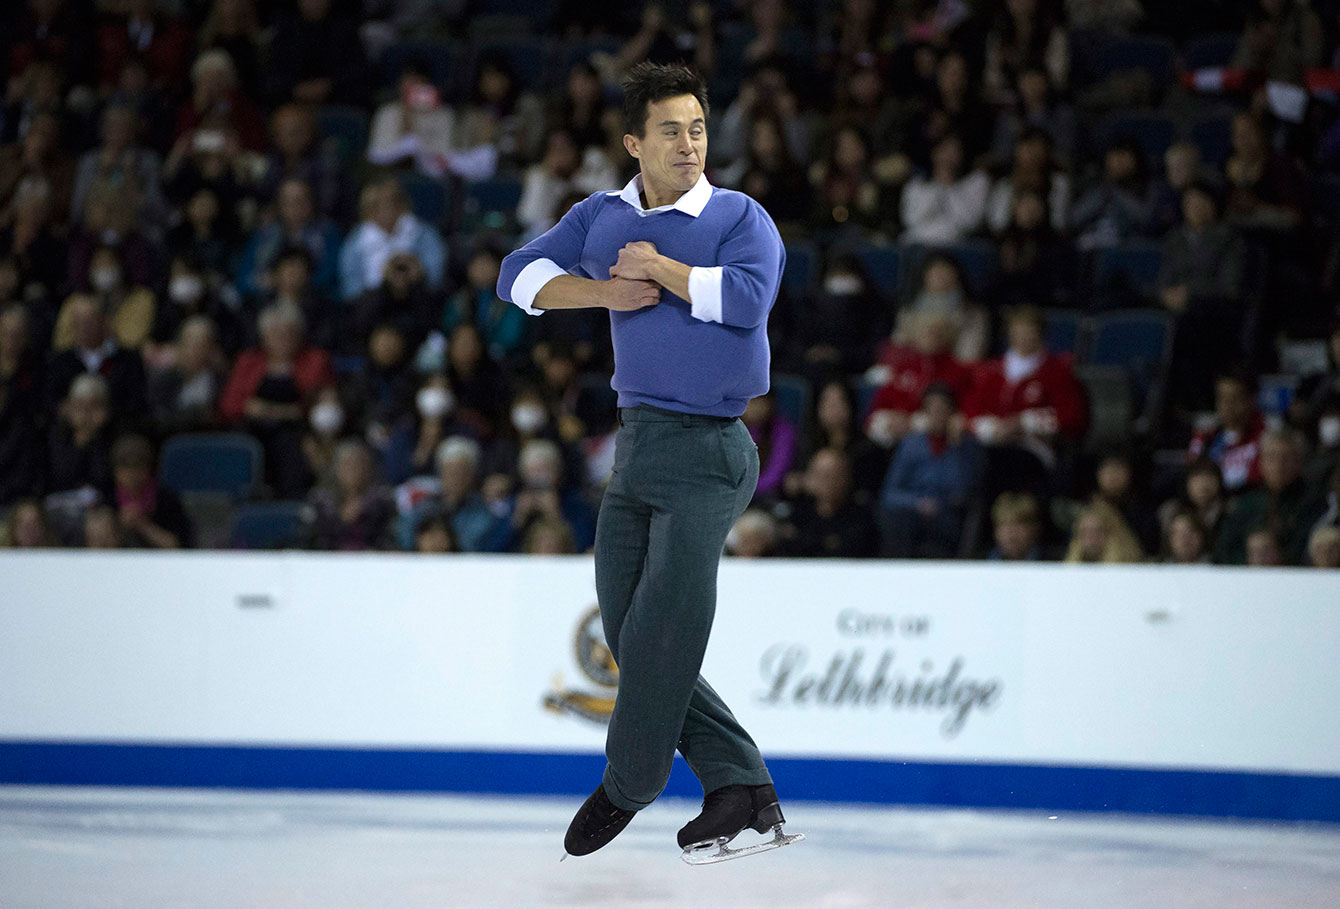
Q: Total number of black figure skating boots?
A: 2